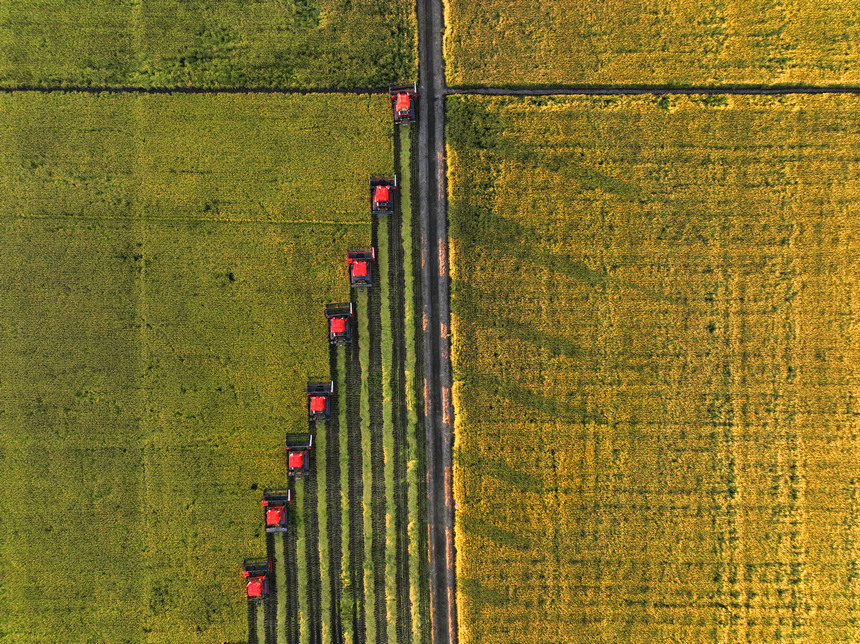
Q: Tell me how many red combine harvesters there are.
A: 8